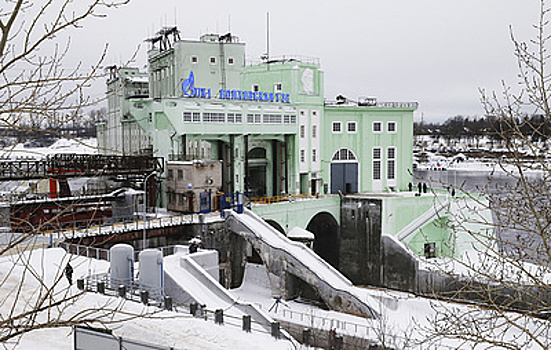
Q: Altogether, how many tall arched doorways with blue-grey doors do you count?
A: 1